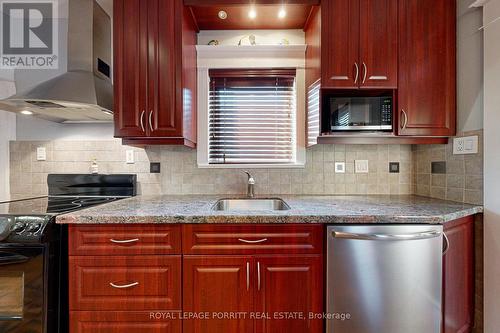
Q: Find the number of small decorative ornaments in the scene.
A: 3